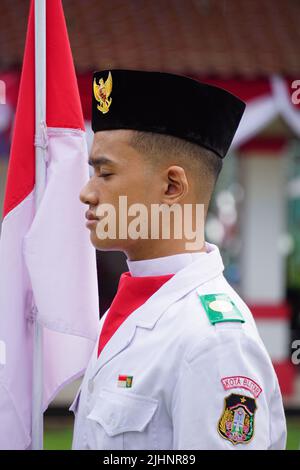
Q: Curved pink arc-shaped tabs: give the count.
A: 1